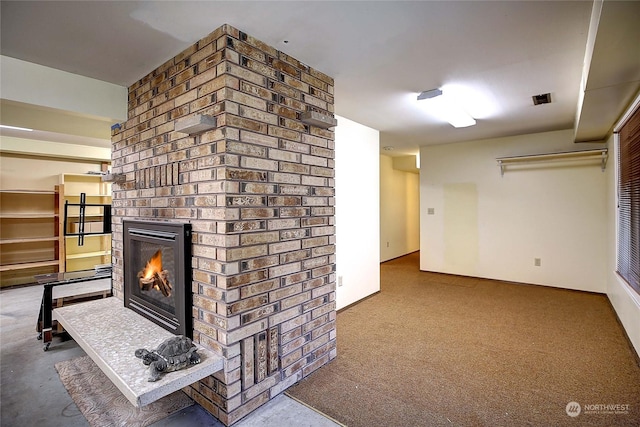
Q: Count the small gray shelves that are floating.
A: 3